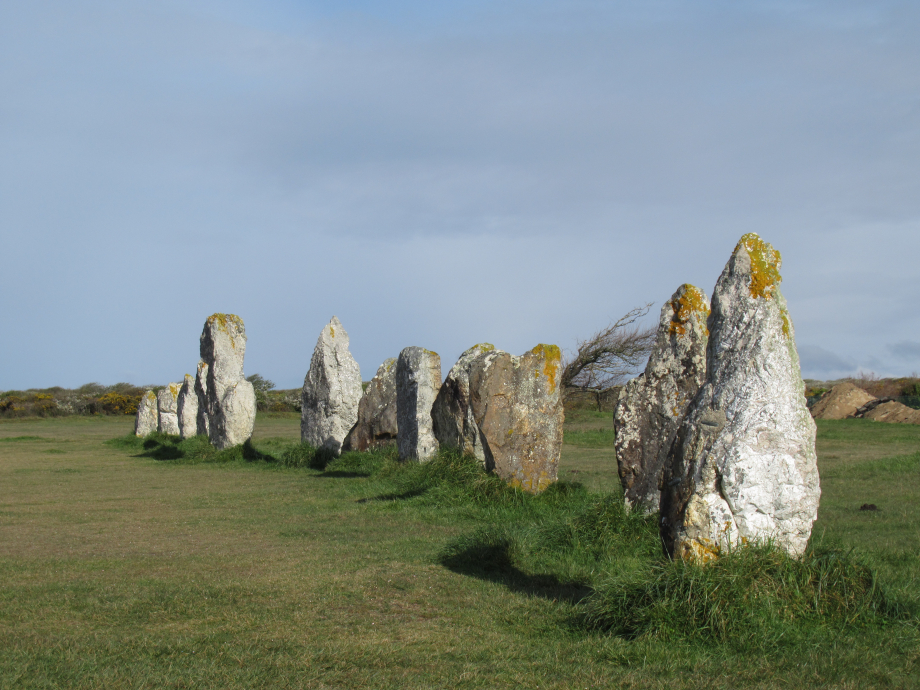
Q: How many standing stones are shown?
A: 12